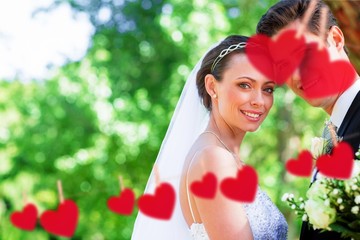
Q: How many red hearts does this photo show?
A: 10